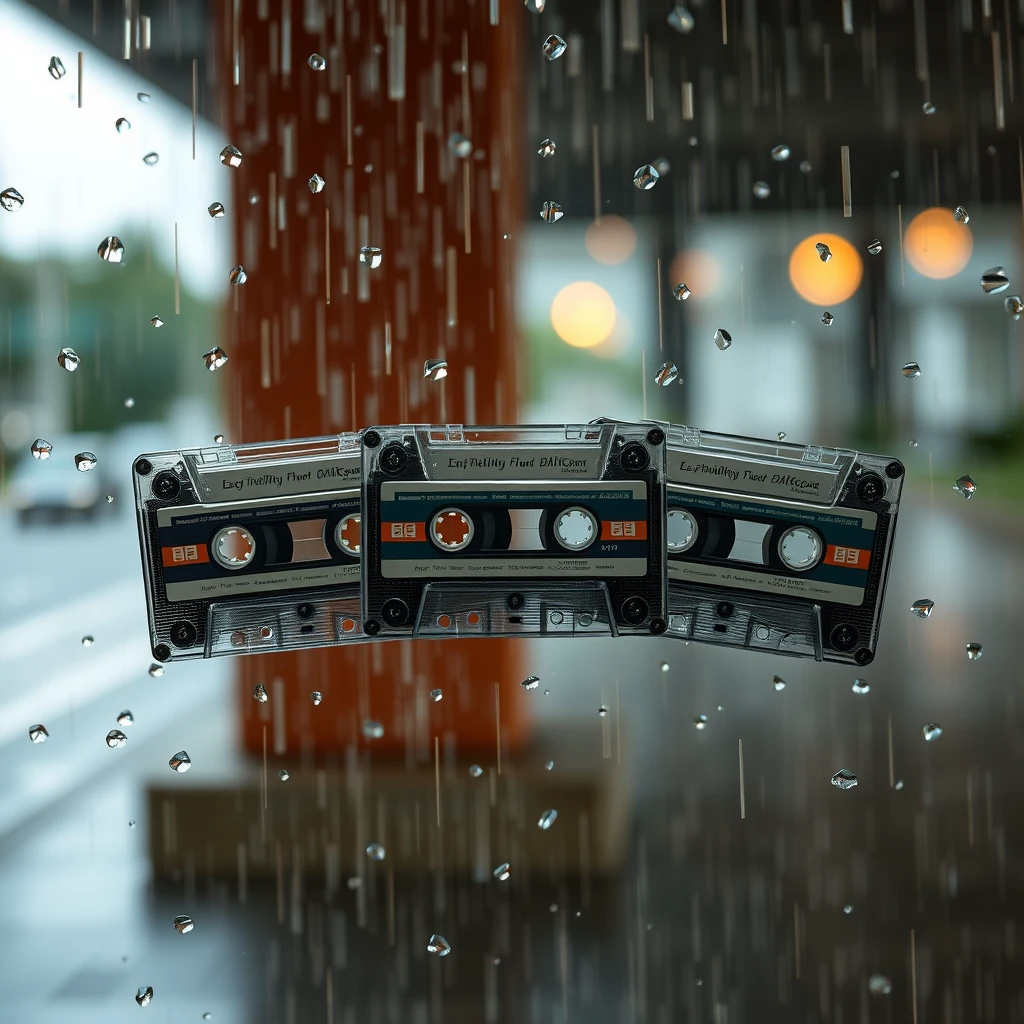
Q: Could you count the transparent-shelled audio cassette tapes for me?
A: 3